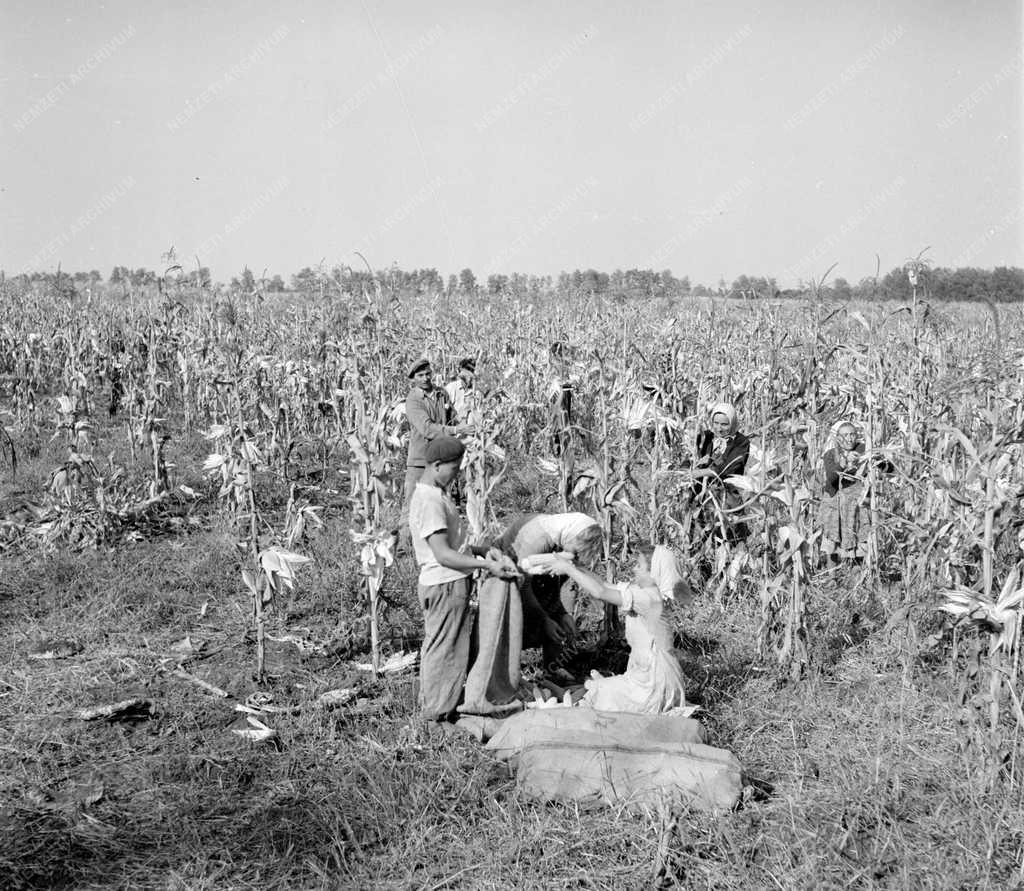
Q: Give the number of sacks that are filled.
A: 2